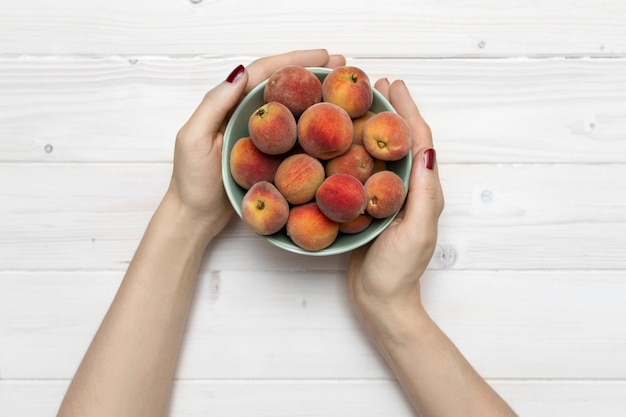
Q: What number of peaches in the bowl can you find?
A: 15